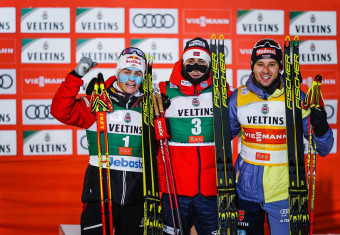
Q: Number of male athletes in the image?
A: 3